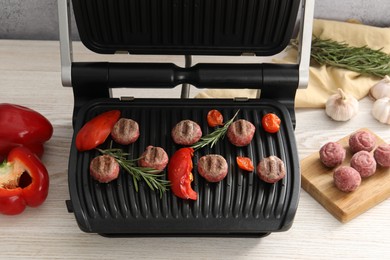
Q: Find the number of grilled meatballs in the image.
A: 7